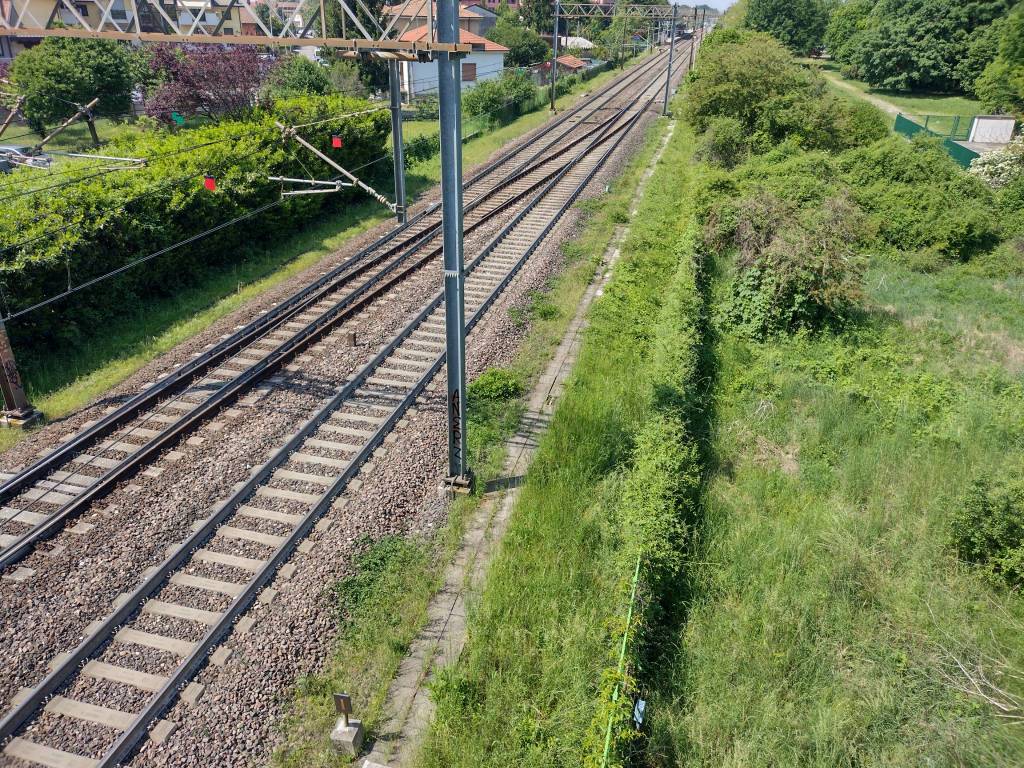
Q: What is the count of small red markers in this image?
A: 2